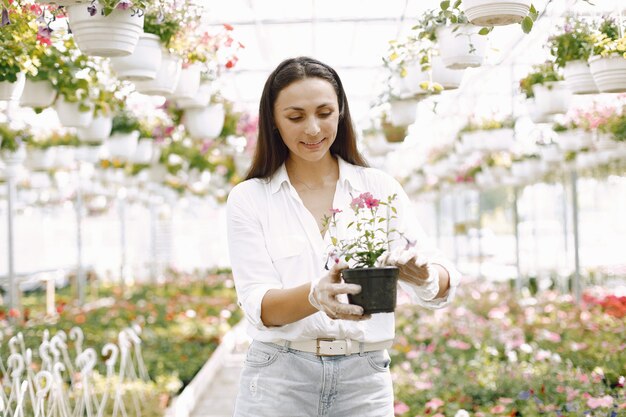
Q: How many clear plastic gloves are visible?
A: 2